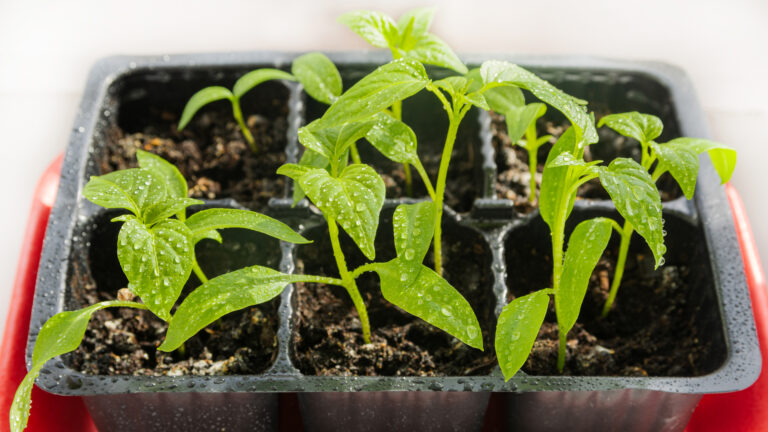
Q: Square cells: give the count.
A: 6